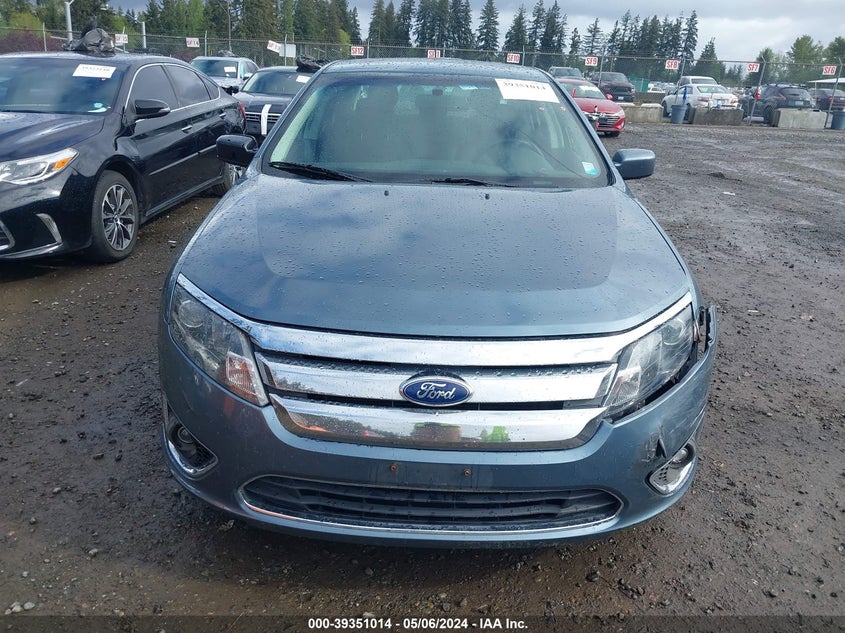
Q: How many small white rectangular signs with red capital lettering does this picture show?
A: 10